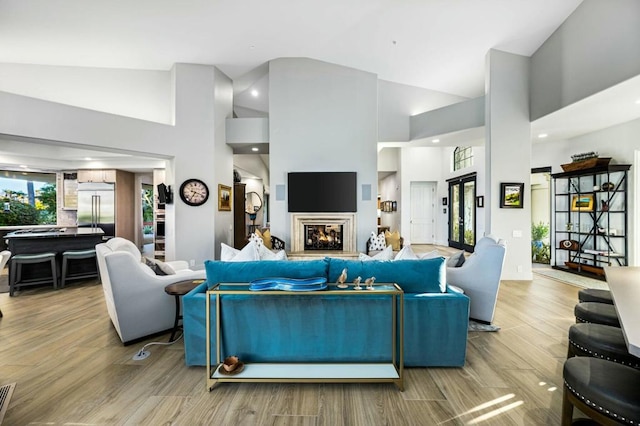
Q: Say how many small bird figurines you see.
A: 3